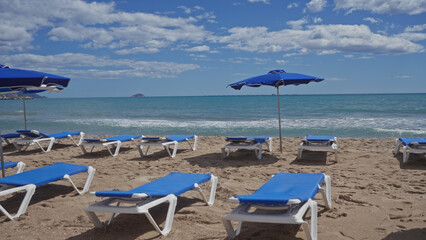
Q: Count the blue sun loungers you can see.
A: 11